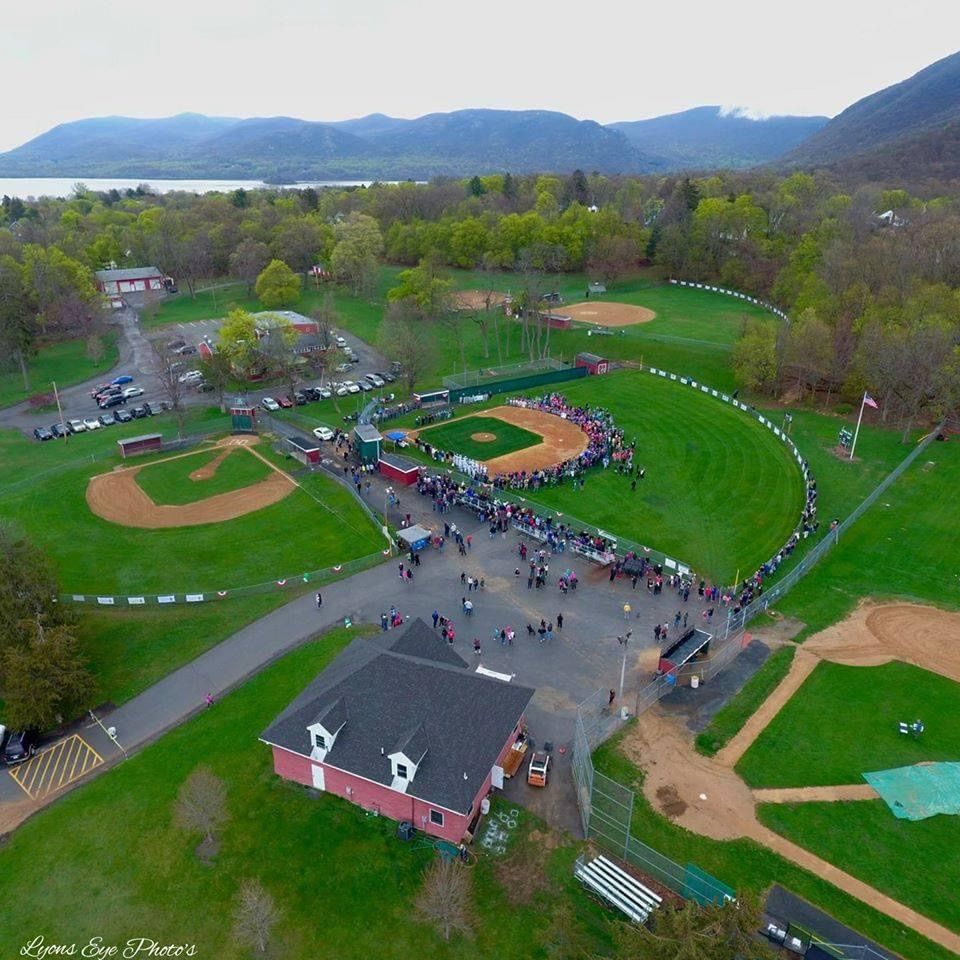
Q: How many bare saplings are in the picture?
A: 3